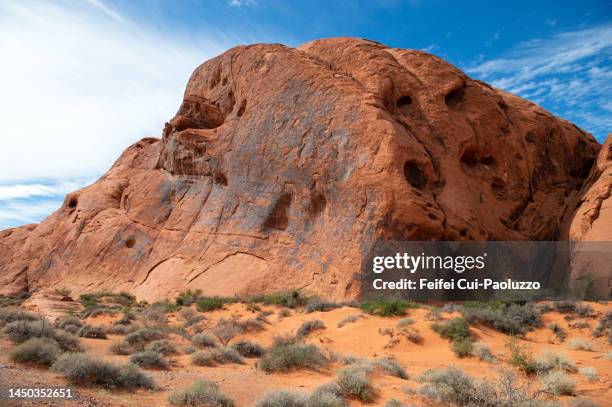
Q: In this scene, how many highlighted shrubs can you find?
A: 0